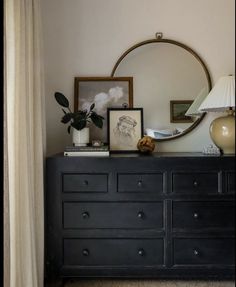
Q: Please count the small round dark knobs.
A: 9